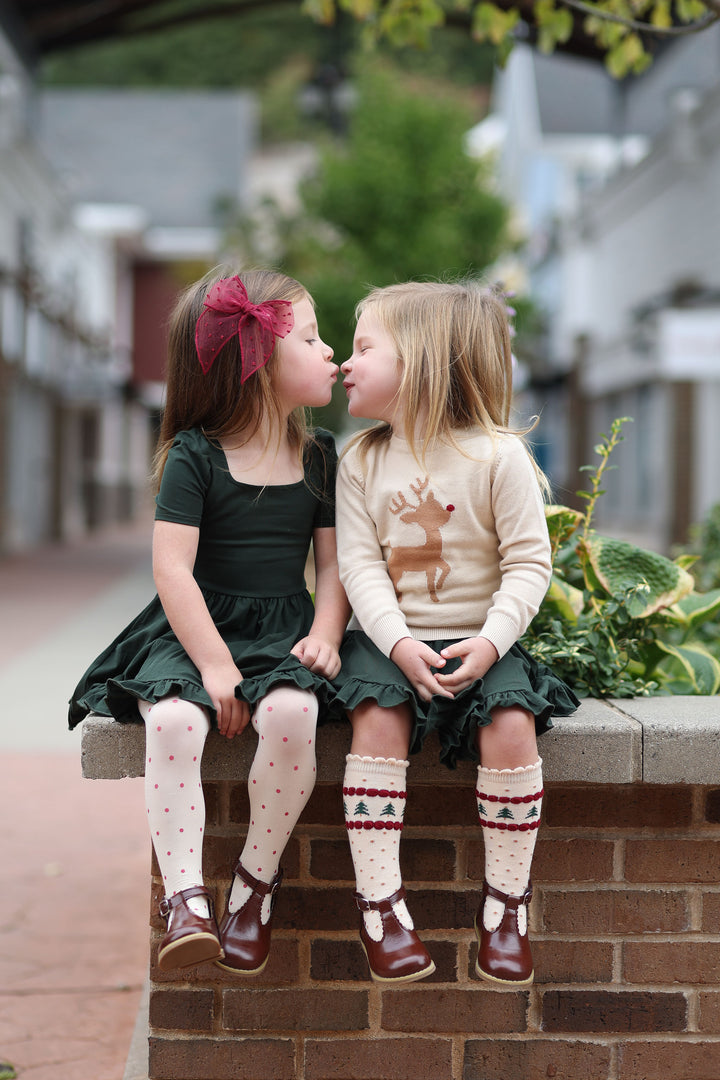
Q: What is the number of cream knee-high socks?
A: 2